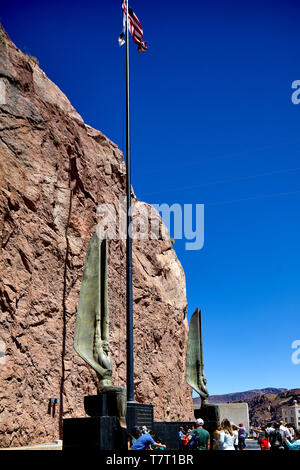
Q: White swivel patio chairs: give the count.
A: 0